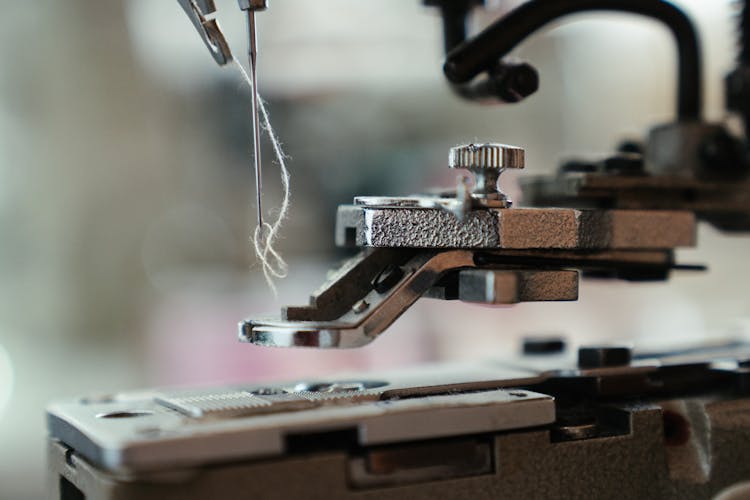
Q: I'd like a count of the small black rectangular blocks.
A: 2